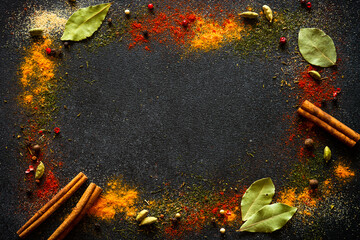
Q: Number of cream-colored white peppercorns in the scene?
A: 4